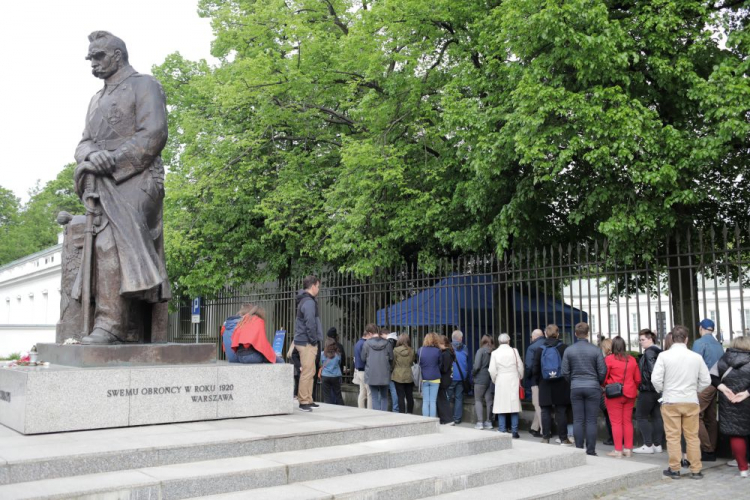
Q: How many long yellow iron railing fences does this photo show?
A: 0